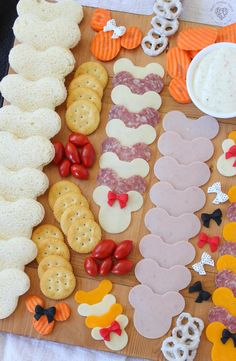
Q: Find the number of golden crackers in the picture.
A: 12